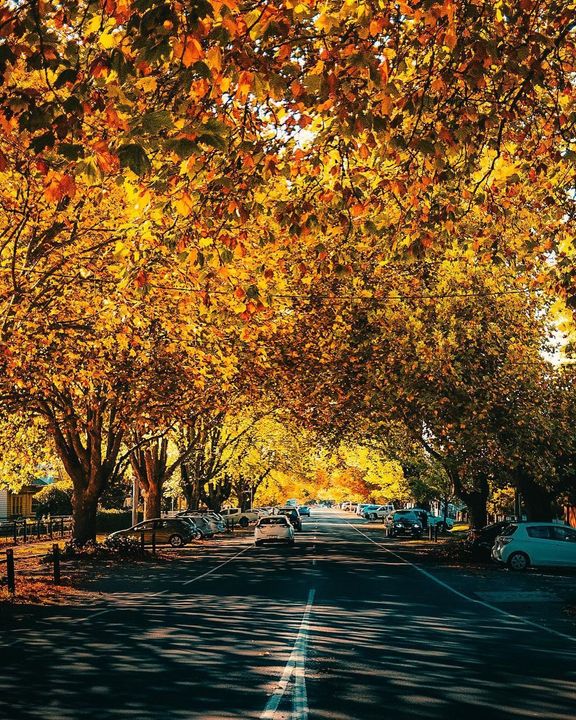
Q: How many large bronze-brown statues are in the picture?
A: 0